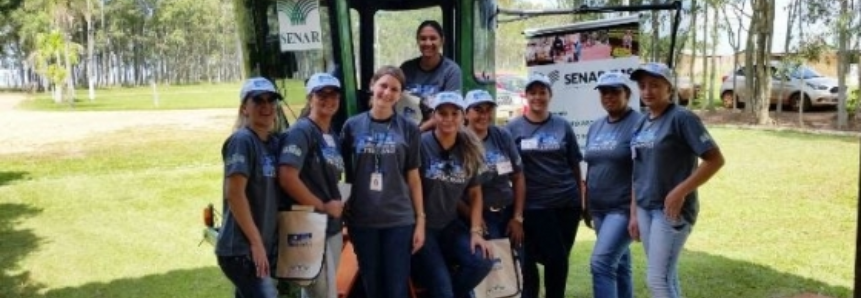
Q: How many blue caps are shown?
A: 7